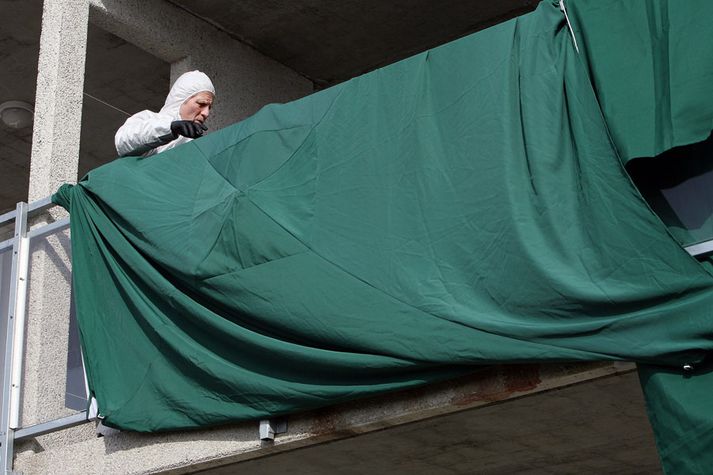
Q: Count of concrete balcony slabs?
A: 2